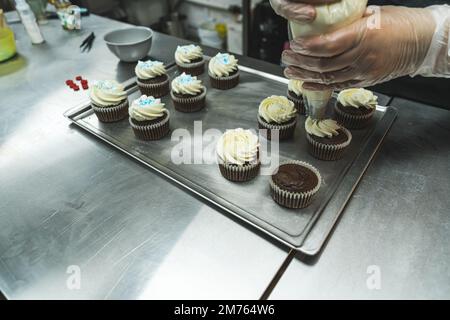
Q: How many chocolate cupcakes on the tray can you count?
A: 12